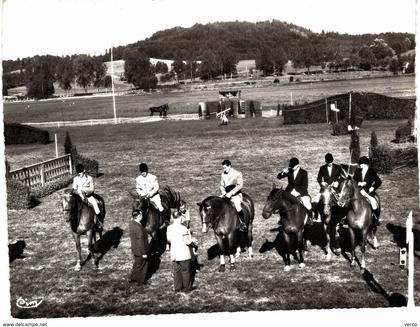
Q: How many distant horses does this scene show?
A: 1